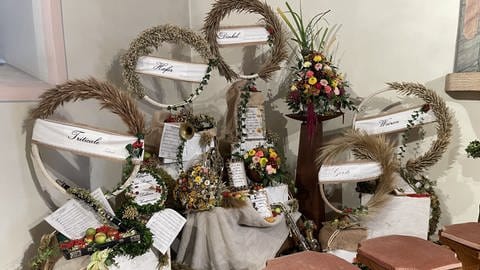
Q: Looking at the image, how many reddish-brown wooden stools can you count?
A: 3